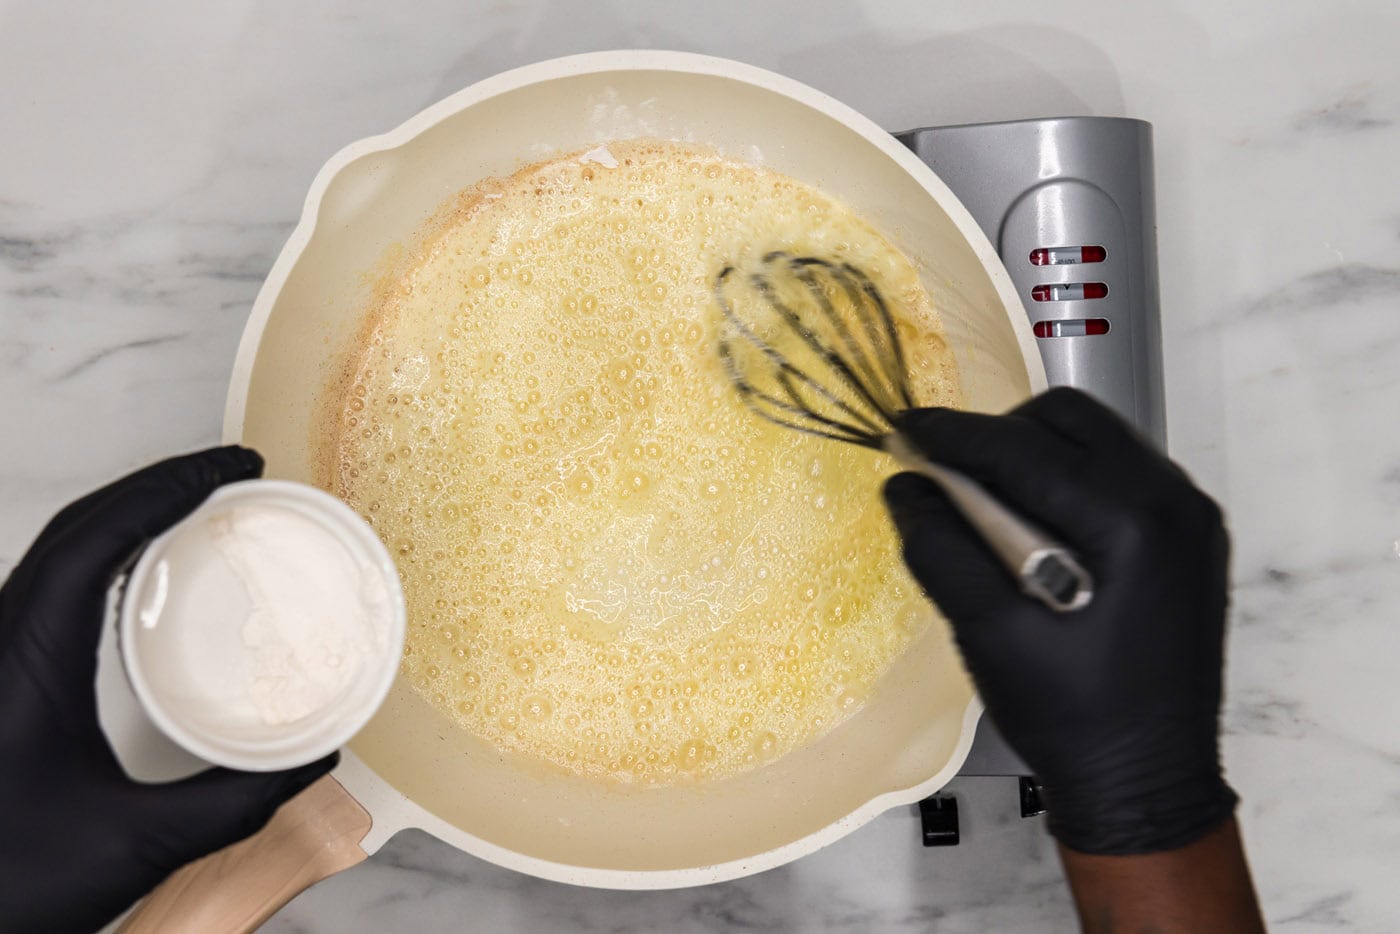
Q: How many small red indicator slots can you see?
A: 3